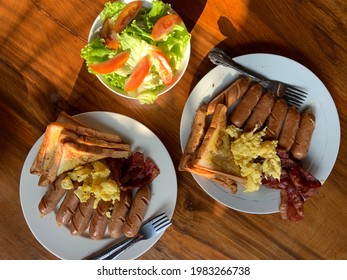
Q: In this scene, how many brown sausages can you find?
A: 12